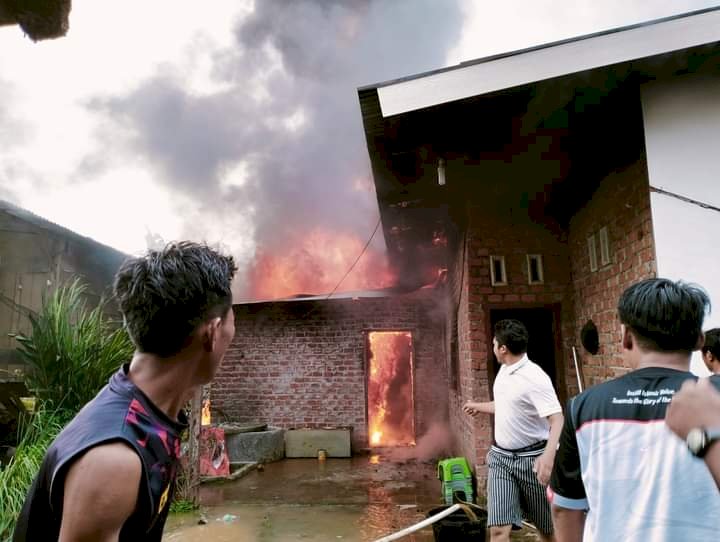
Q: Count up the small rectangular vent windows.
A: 4